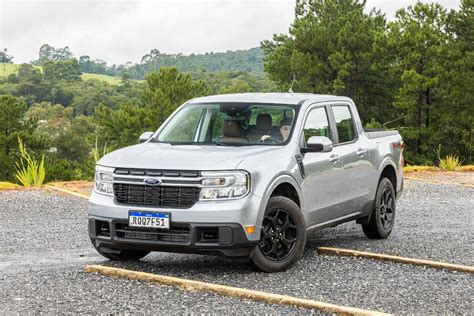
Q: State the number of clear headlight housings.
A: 2